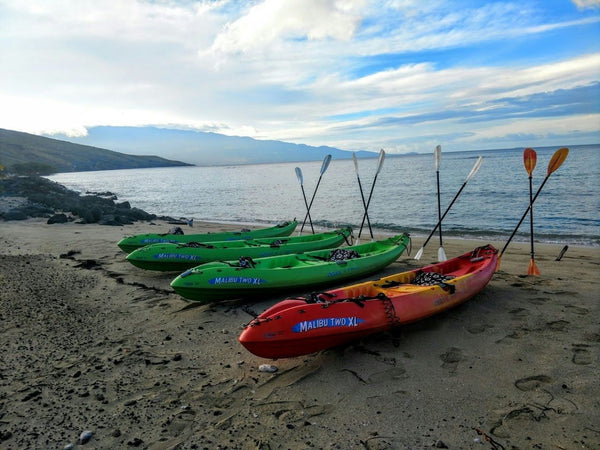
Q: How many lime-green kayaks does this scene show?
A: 3